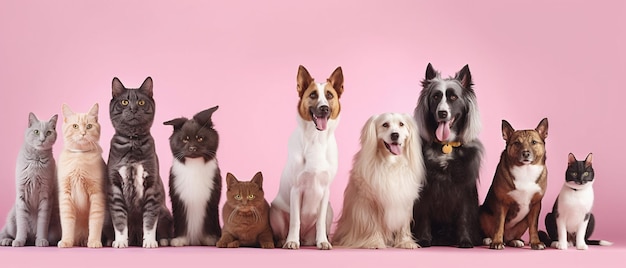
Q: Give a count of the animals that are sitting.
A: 9